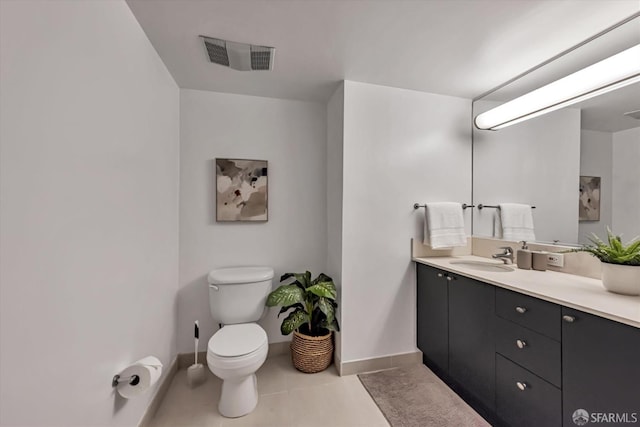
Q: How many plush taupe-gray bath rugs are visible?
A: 1